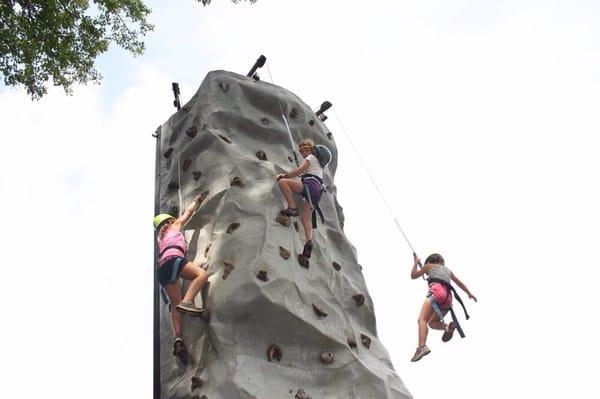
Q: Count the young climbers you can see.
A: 3